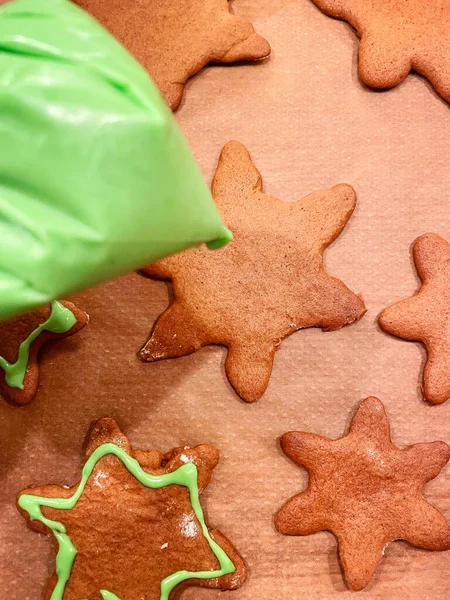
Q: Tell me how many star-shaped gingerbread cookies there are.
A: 7